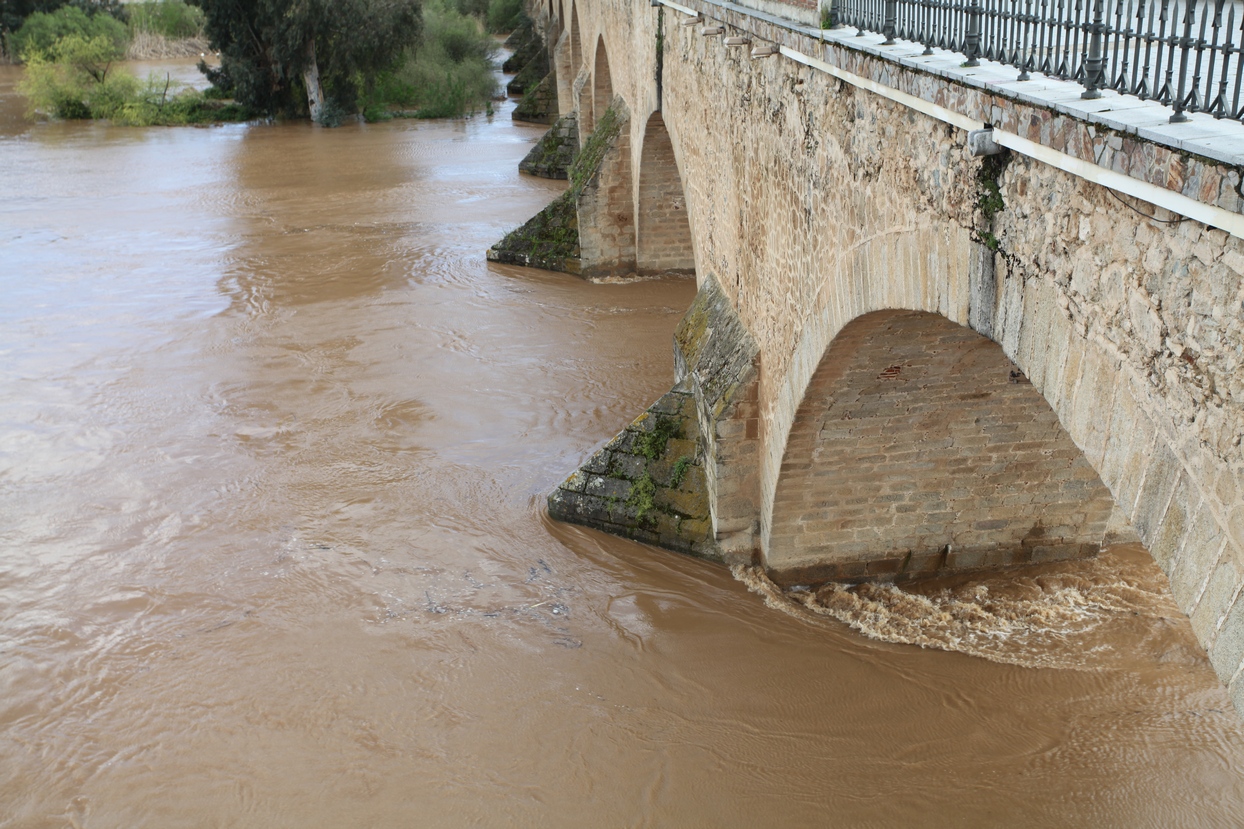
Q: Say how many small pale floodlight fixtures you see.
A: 4